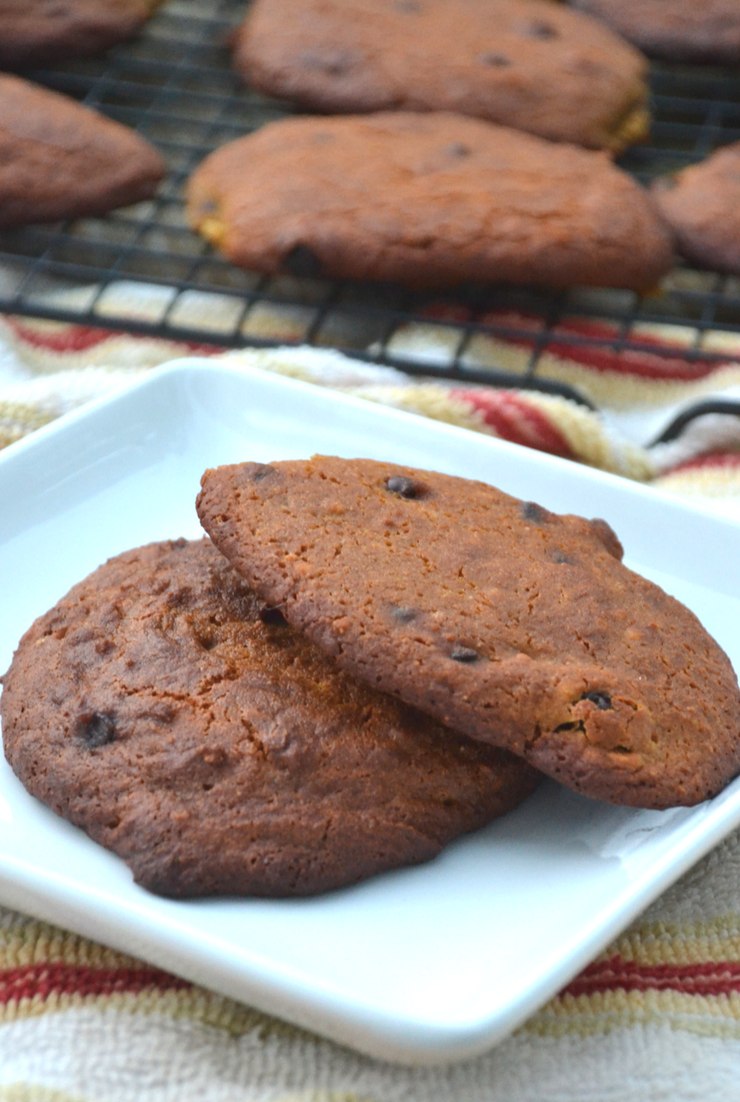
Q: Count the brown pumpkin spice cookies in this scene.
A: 8